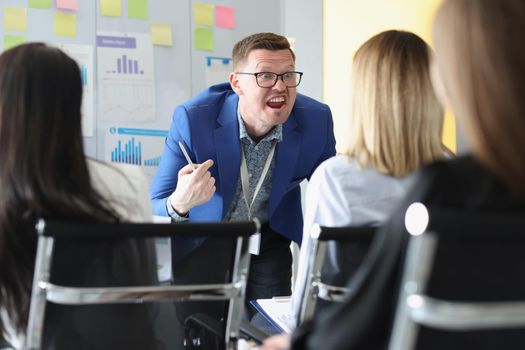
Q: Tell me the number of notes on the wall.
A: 11